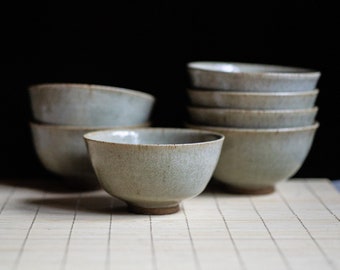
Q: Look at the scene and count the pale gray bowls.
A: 7